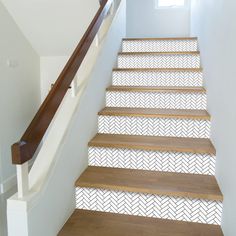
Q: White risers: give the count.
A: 7